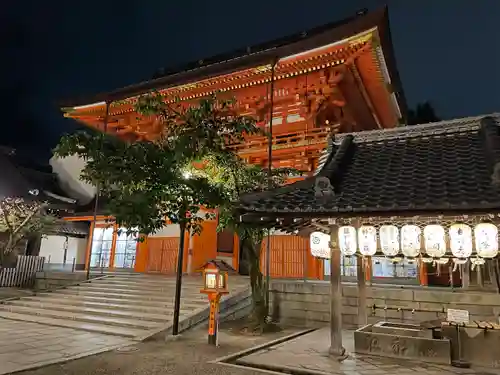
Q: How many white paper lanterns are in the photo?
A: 8